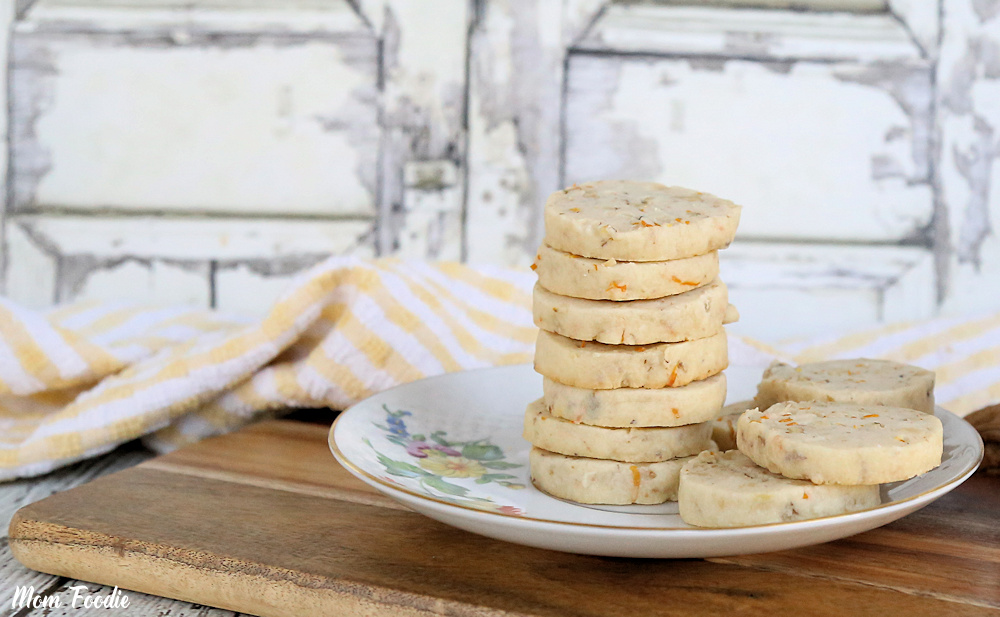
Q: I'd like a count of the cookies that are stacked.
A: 7